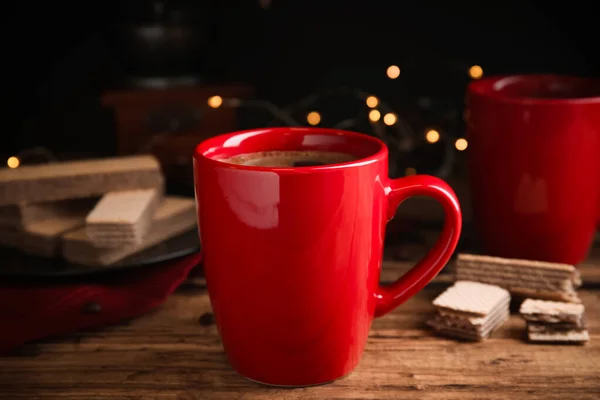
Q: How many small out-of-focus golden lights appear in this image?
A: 10